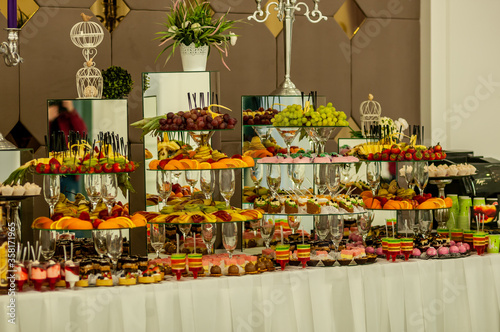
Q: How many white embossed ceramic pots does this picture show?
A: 1